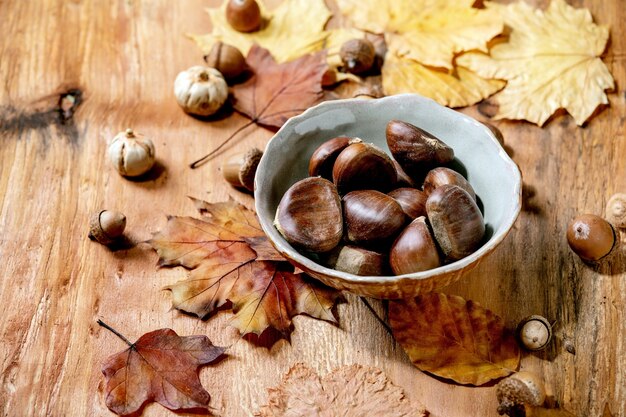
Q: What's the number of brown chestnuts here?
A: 11